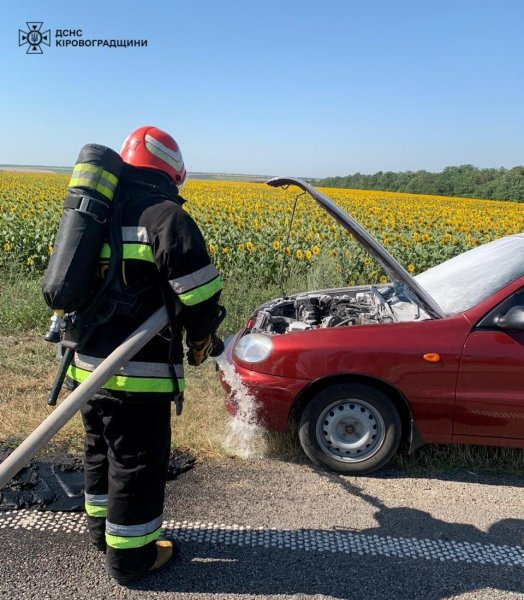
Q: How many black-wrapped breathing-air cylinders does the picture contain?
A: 1